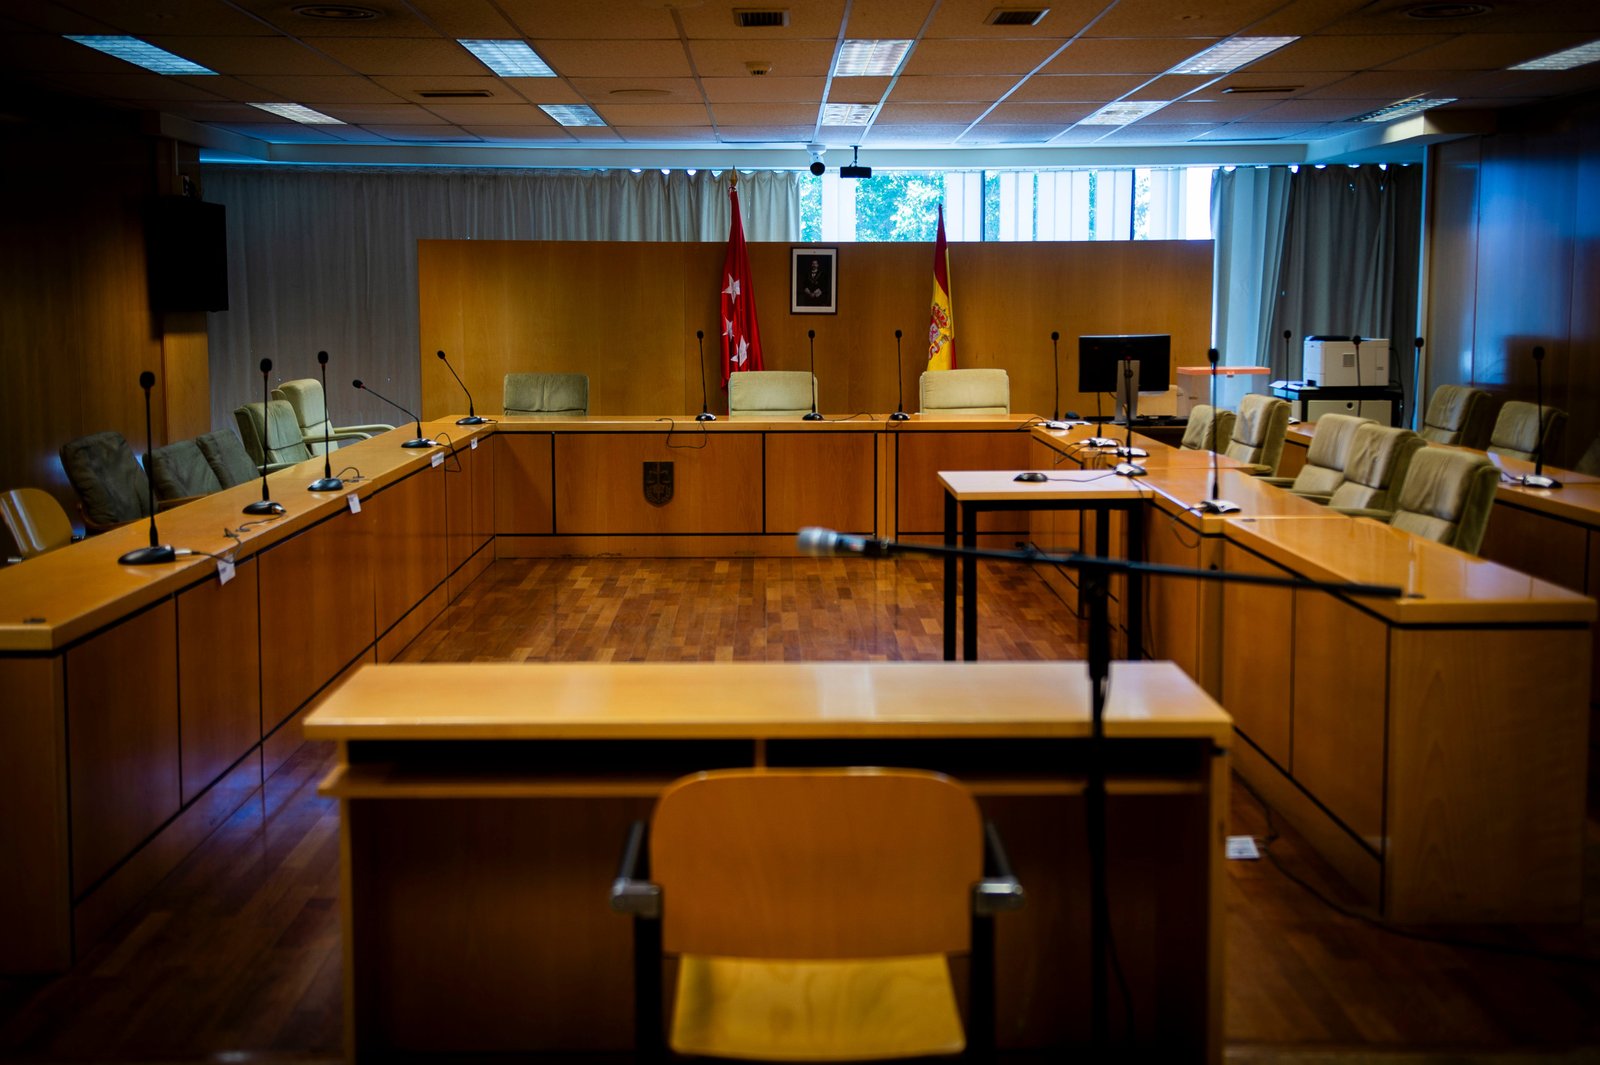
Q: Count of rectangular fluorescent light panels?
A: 10